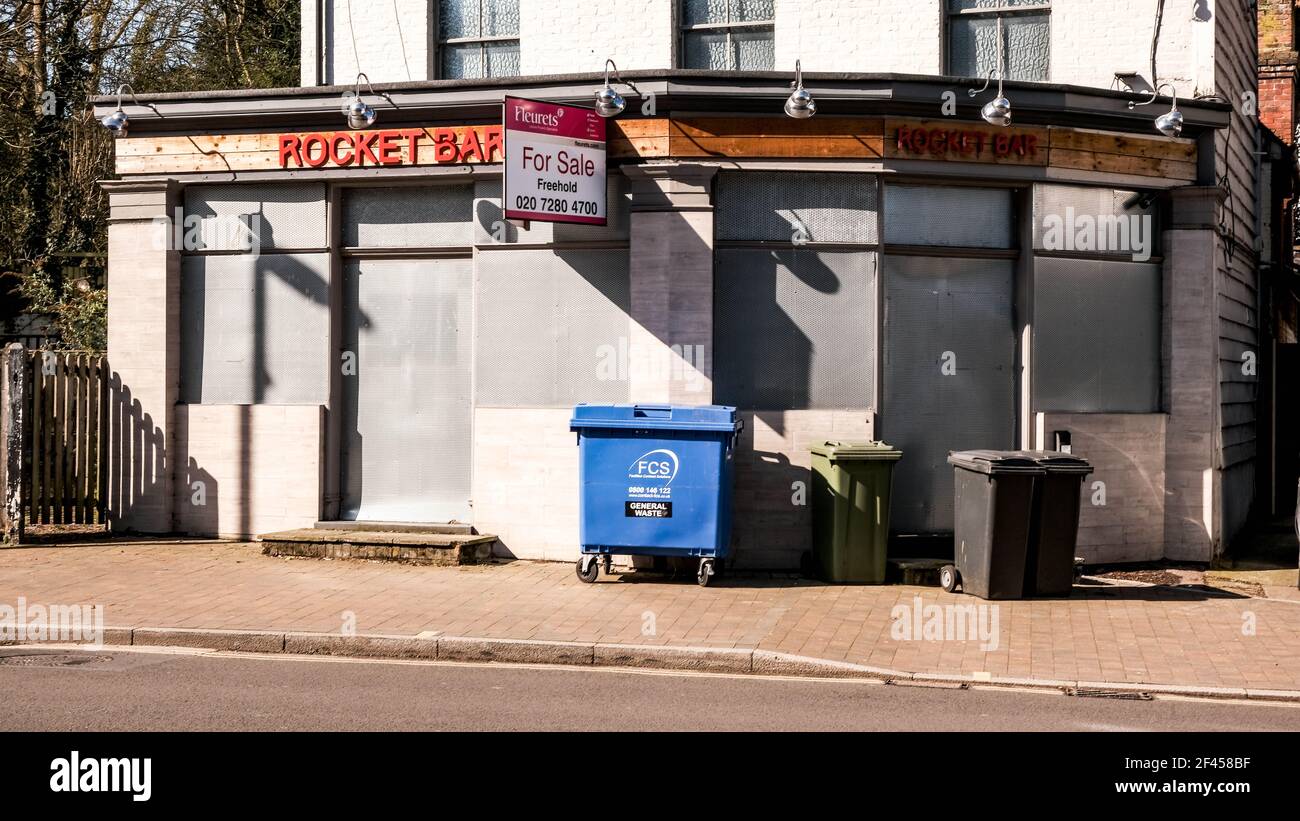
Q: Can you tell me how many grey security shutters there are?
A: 12